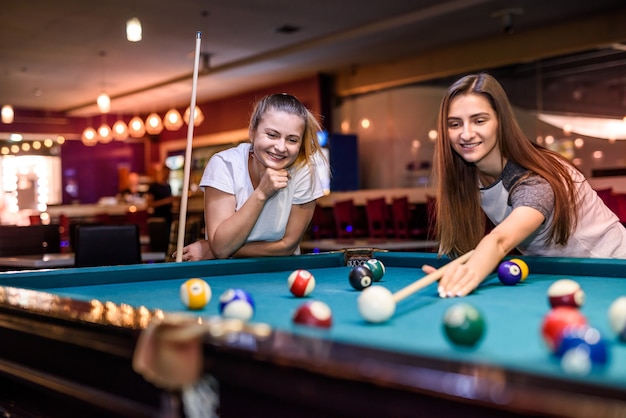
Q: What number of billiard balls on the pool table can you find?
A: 14